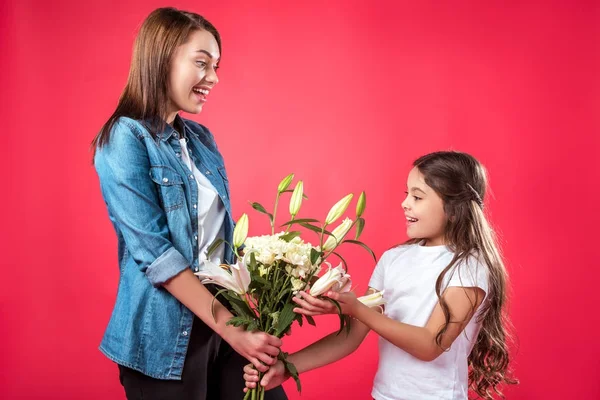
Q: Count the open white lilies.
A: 3